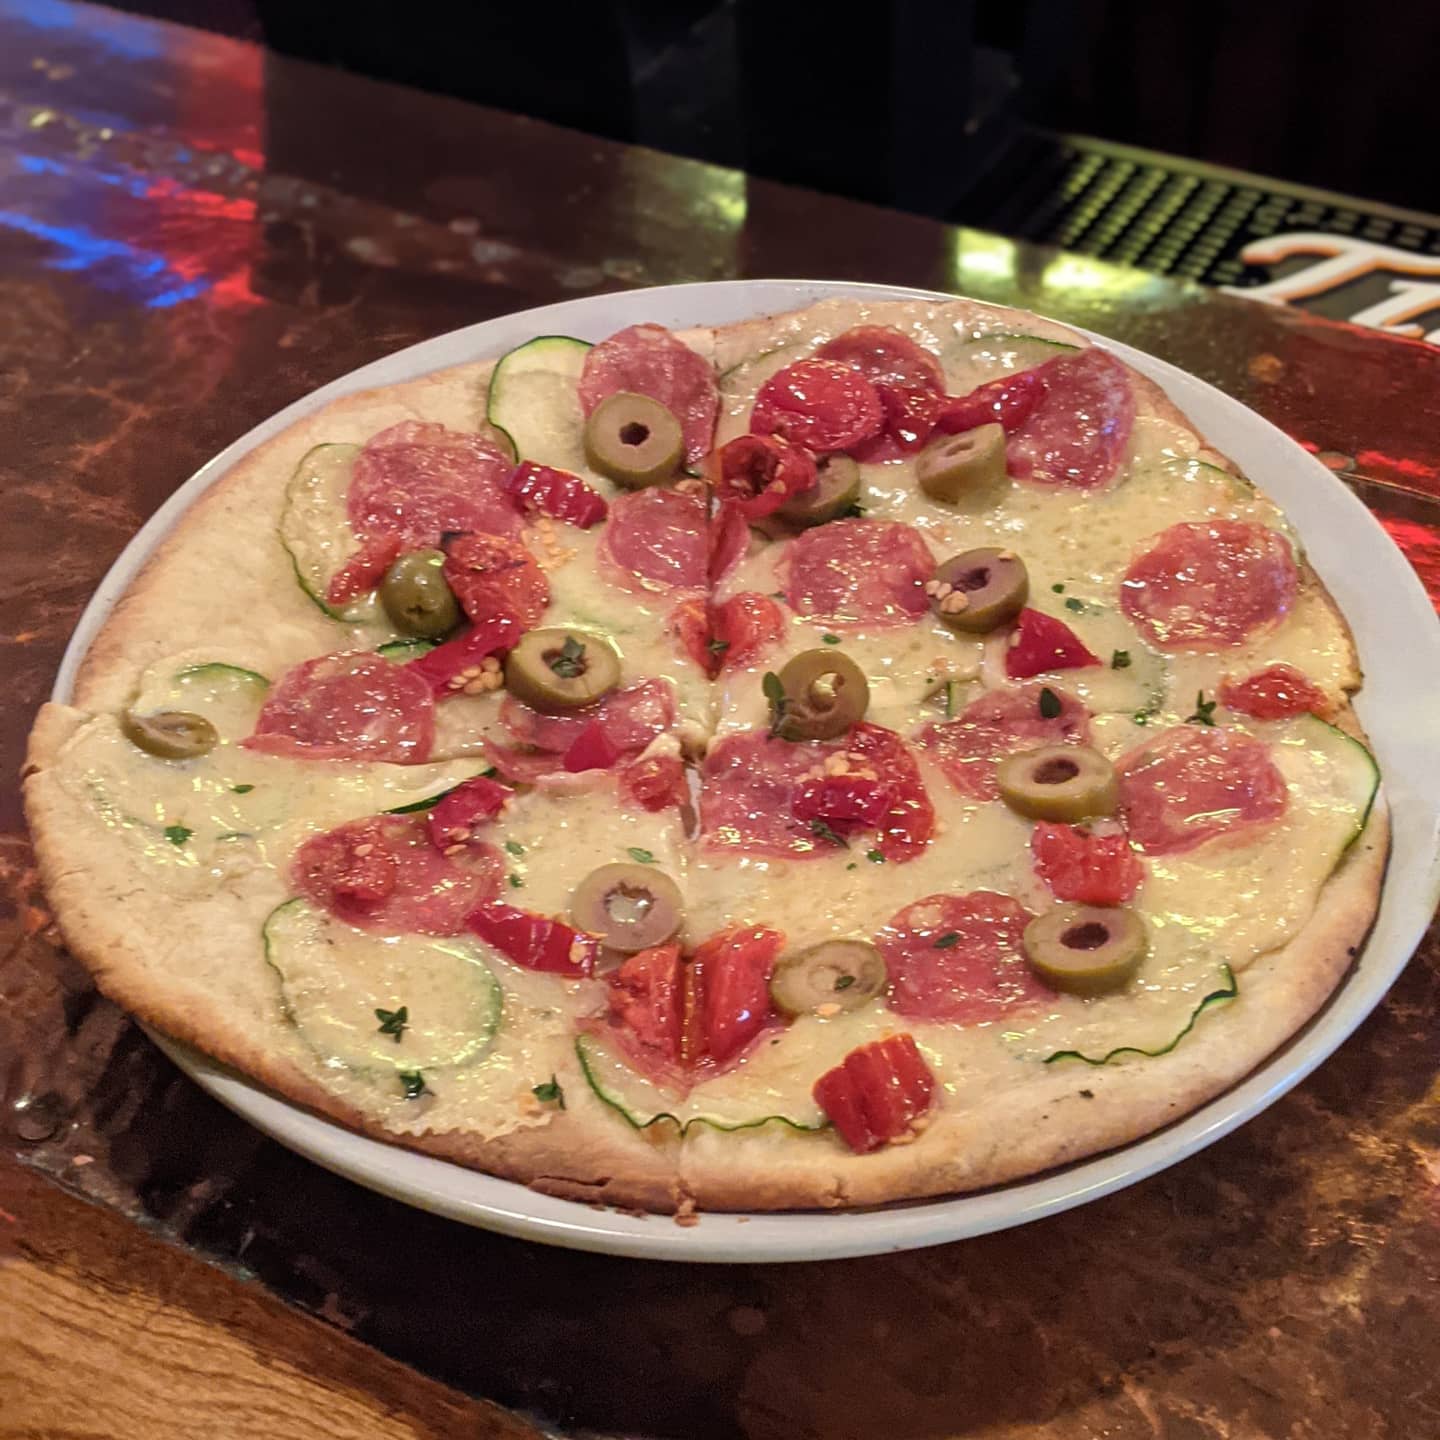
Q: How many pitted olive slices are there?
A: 12